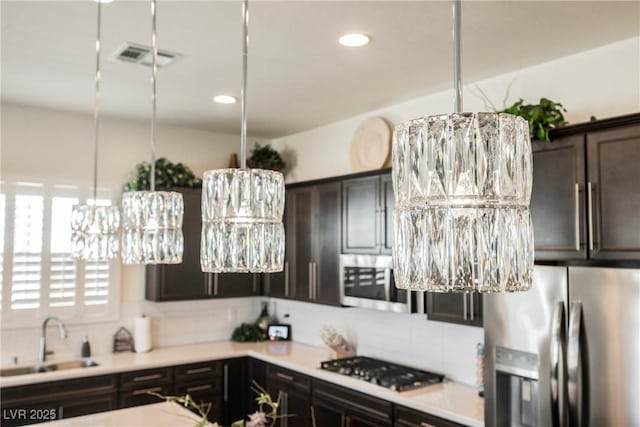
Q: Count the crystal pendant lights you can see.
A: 4